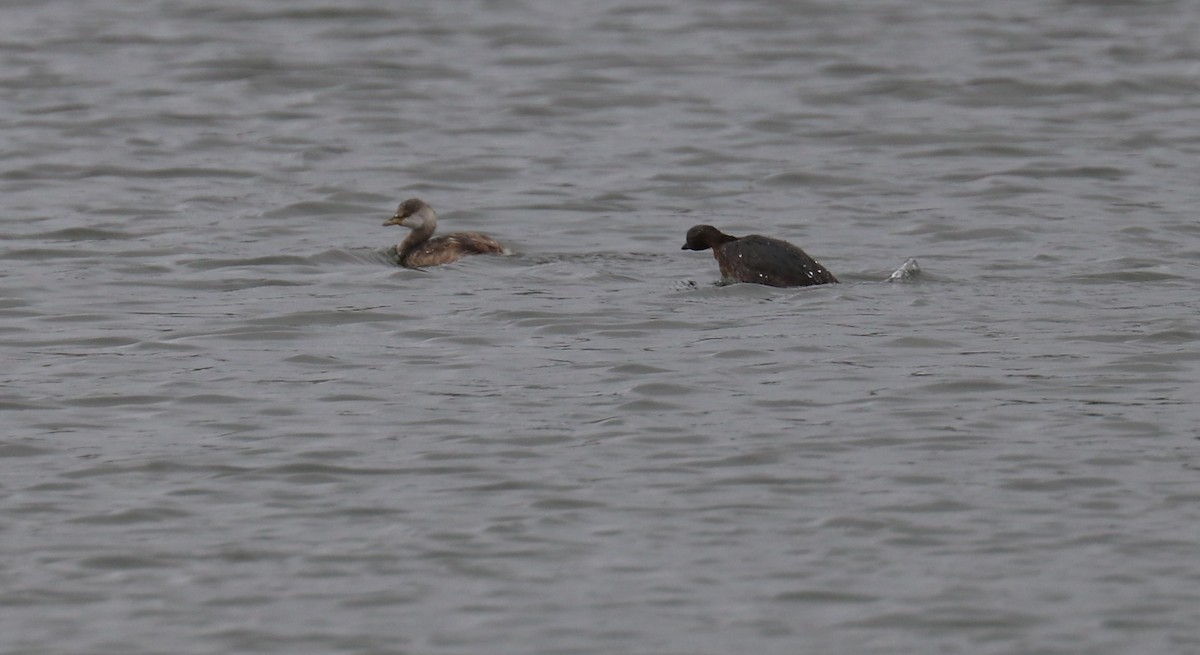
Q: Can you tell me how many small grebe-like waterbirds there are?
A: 2